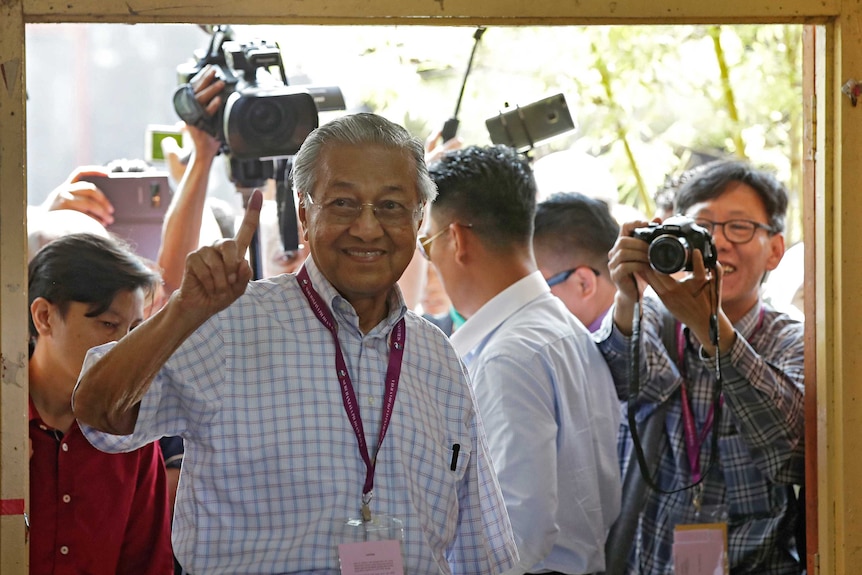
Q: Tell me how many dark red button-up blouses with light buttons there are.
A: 1